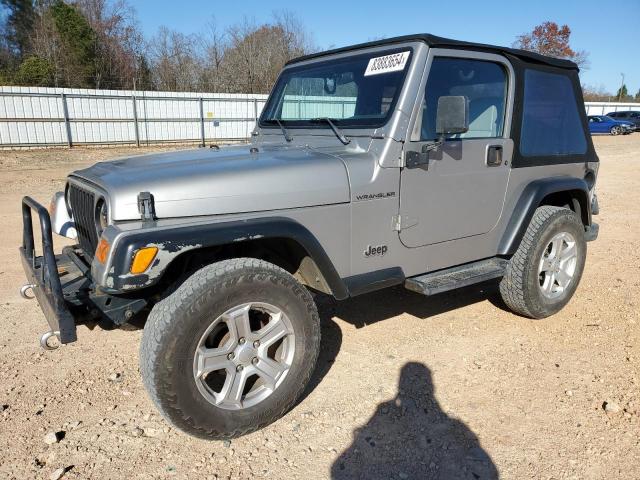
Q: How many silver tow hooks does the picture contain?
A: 2